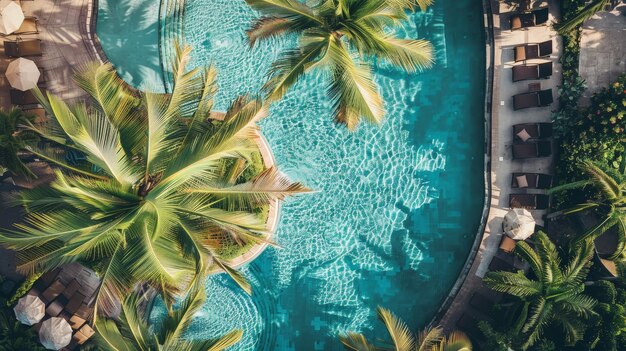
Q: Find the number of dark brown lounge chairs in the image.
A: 8